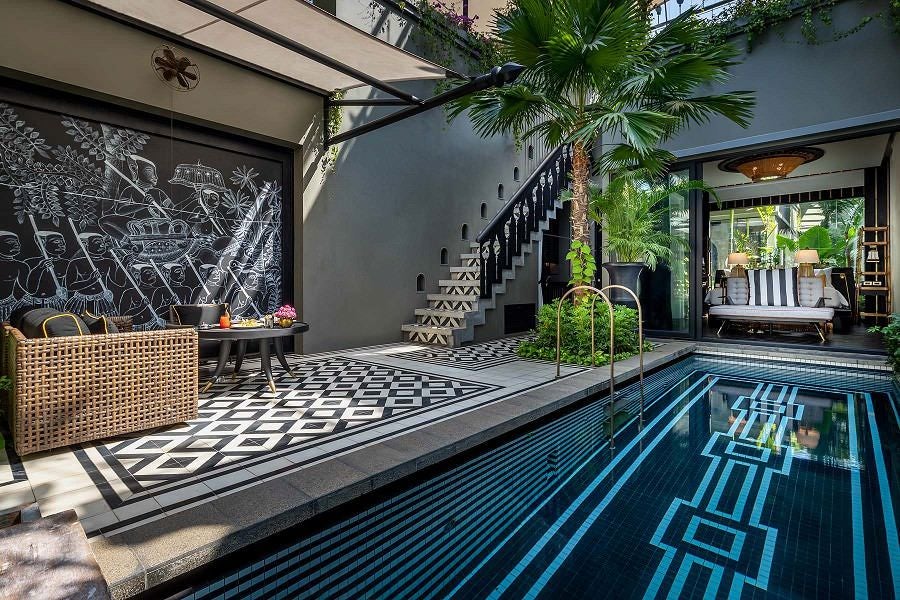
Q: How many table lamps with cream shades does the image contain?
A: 2